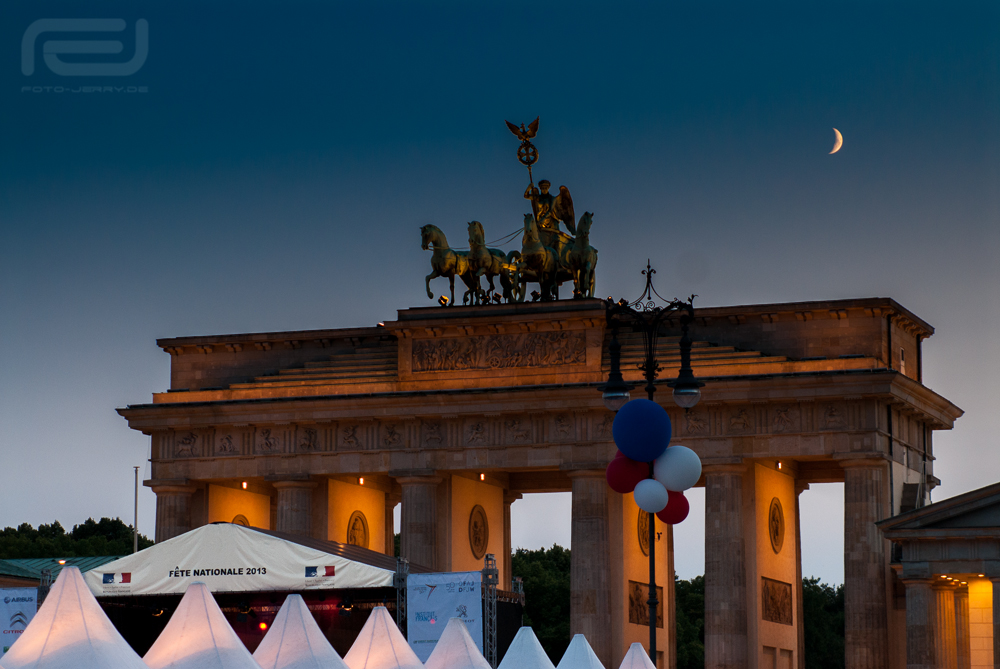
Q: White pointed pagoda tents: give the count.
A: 8